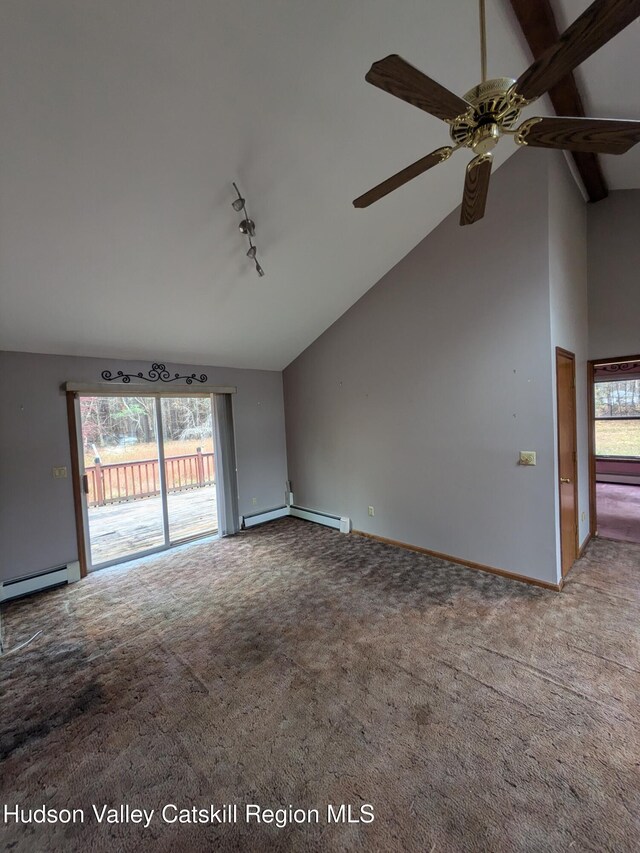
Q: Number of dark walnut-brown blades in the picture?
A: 5